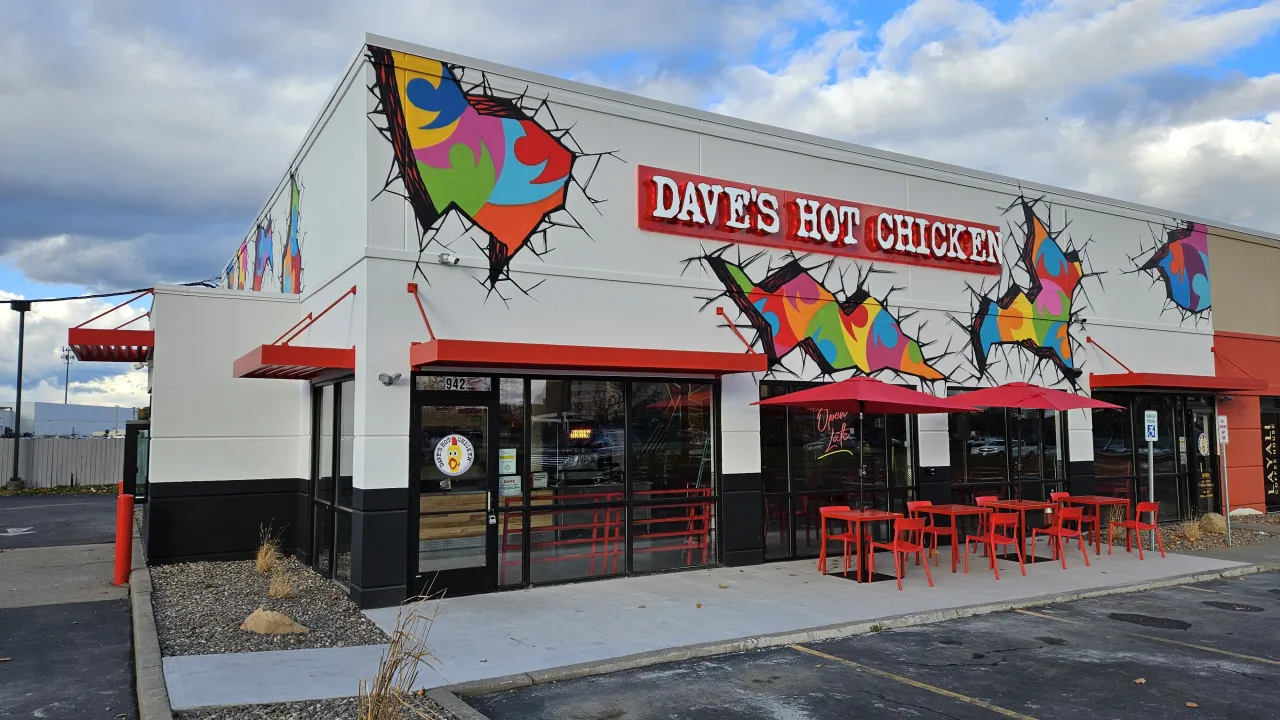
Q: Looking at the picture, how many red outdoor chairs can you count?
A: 8